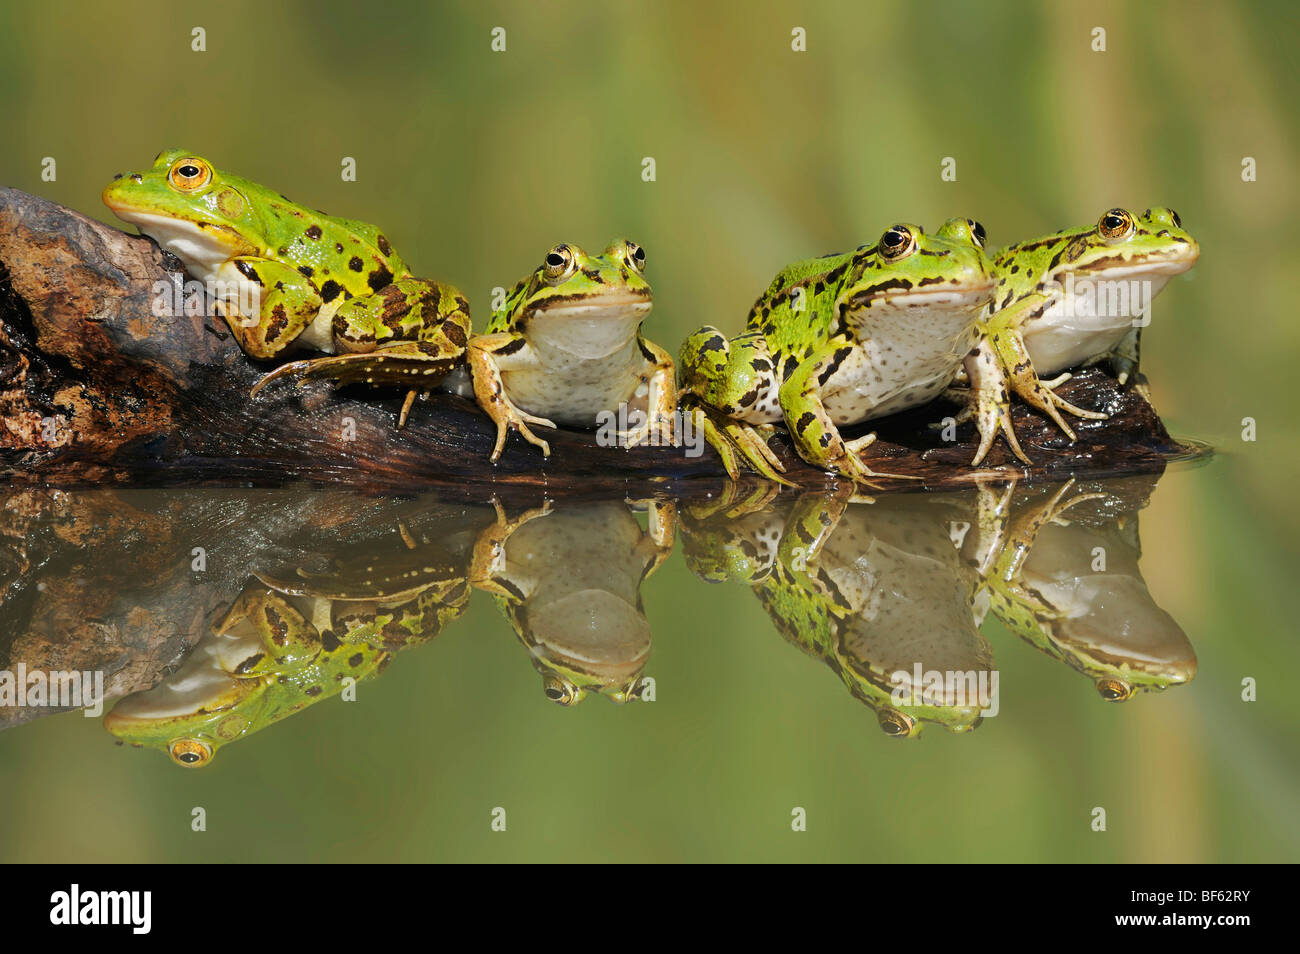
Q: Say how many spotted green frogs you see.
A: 4